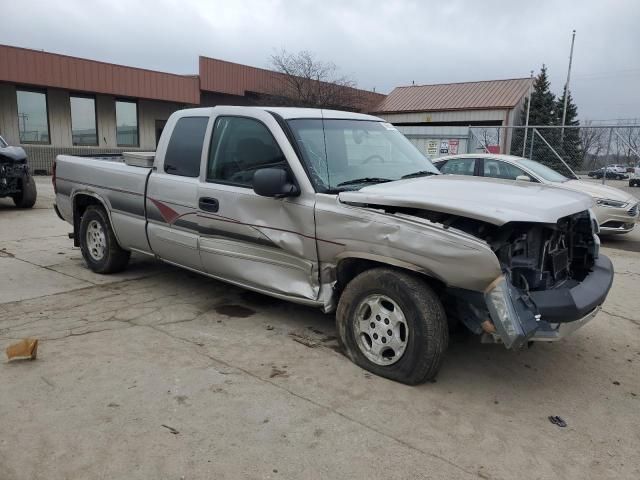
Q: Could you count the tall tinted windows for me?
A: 3